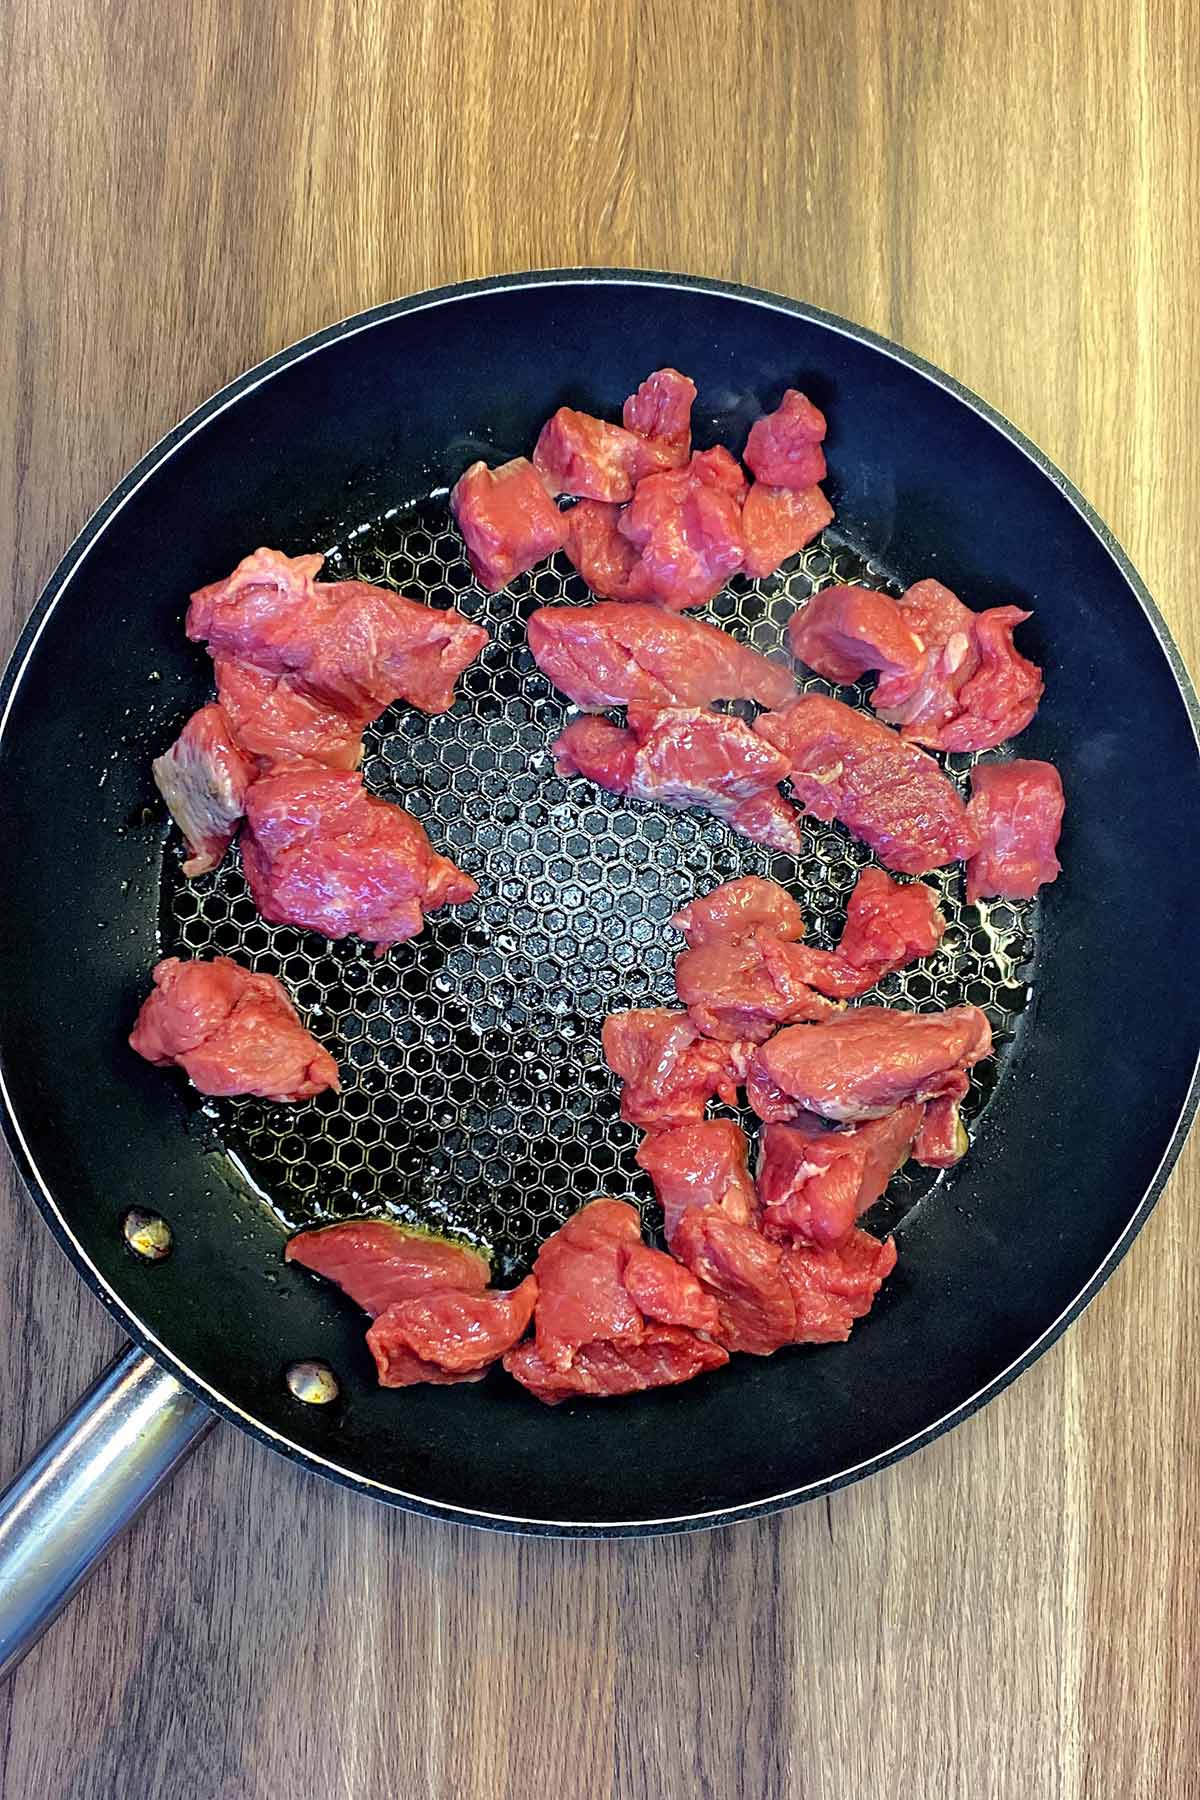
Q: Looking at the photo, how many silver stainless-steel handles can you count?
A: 1